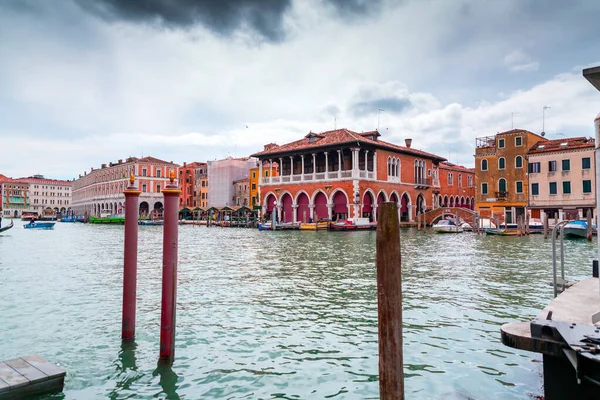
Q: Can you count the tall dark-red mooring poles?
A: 2